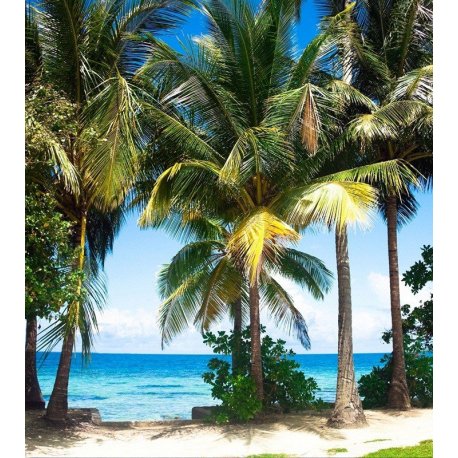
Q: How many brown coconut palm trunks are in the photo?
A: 6